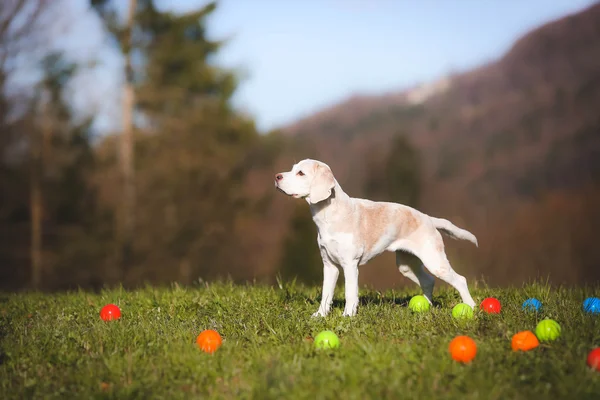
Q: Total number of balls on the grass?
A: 12